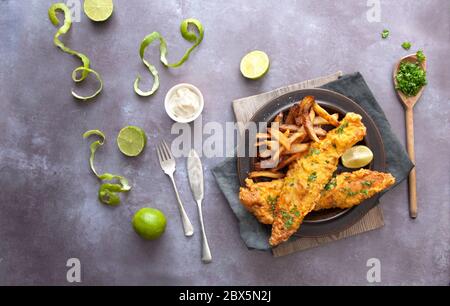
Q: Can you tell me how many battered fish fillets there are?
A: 2